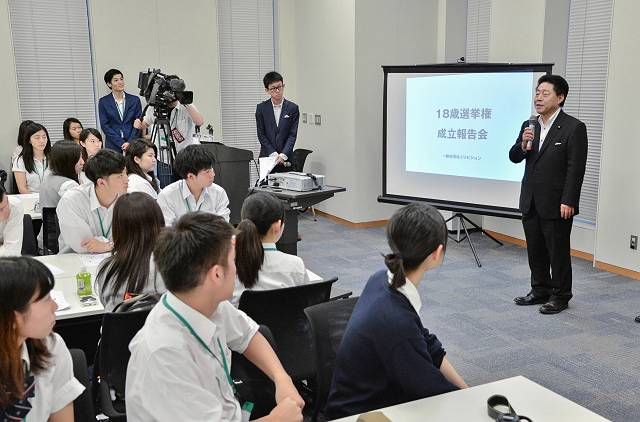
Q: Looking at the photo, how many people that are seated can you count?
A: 14